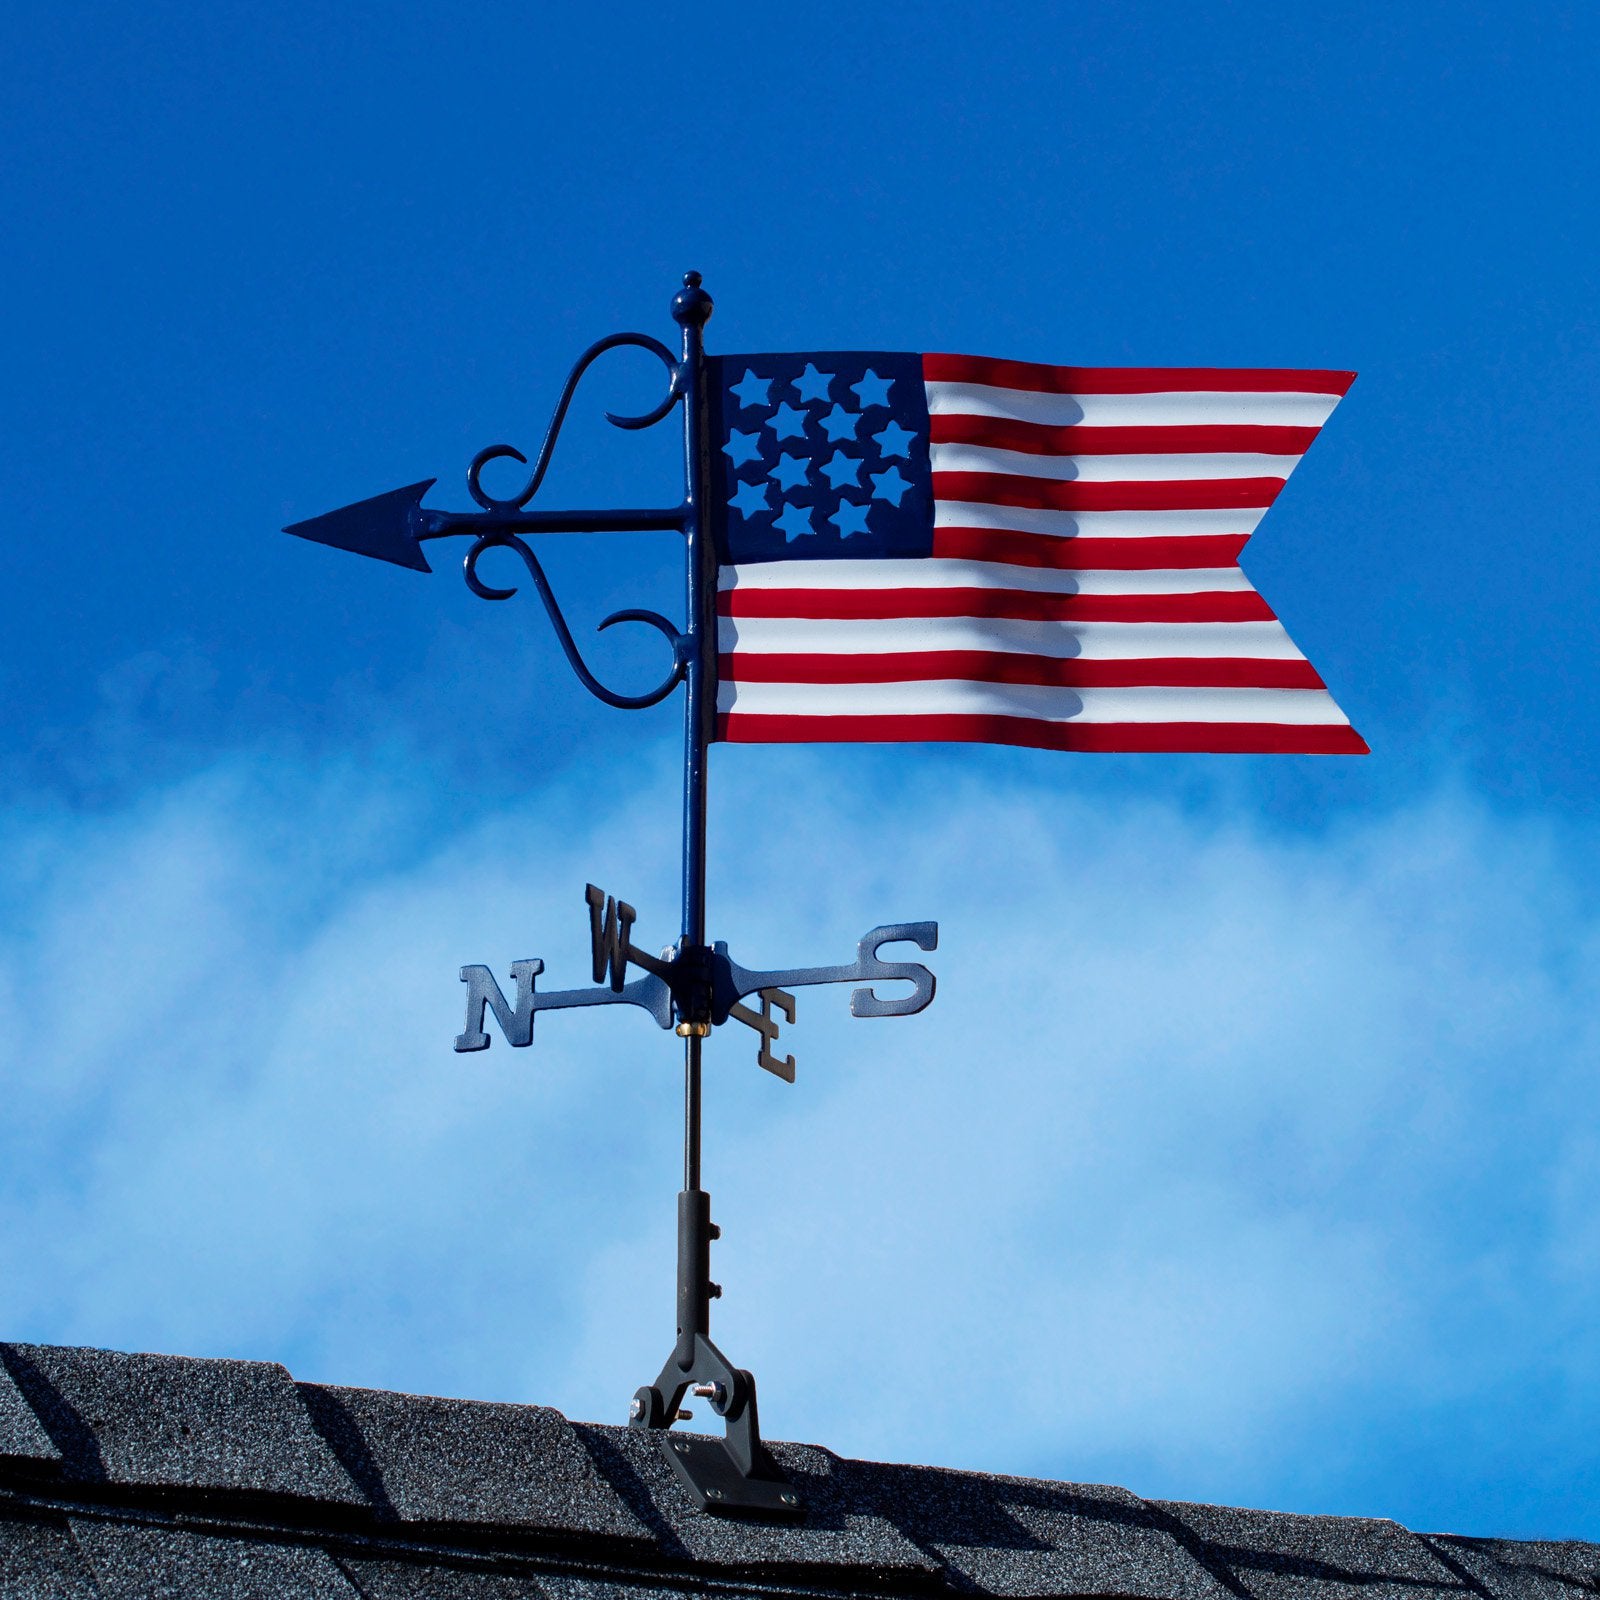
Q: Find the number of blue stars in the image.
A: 13